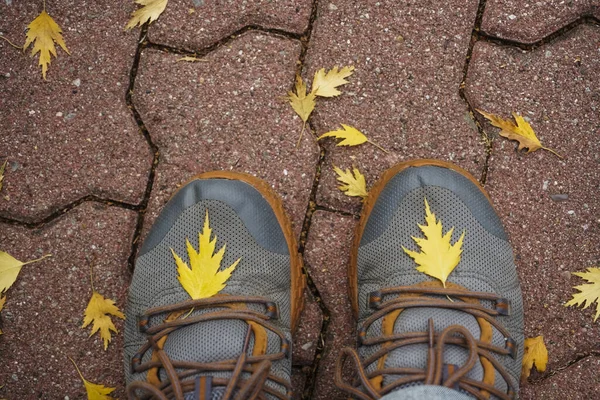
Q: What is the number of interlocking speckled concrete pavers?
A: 10